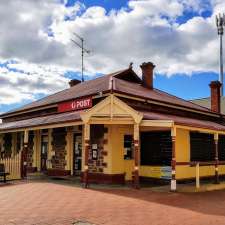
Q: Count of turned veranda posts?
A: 5